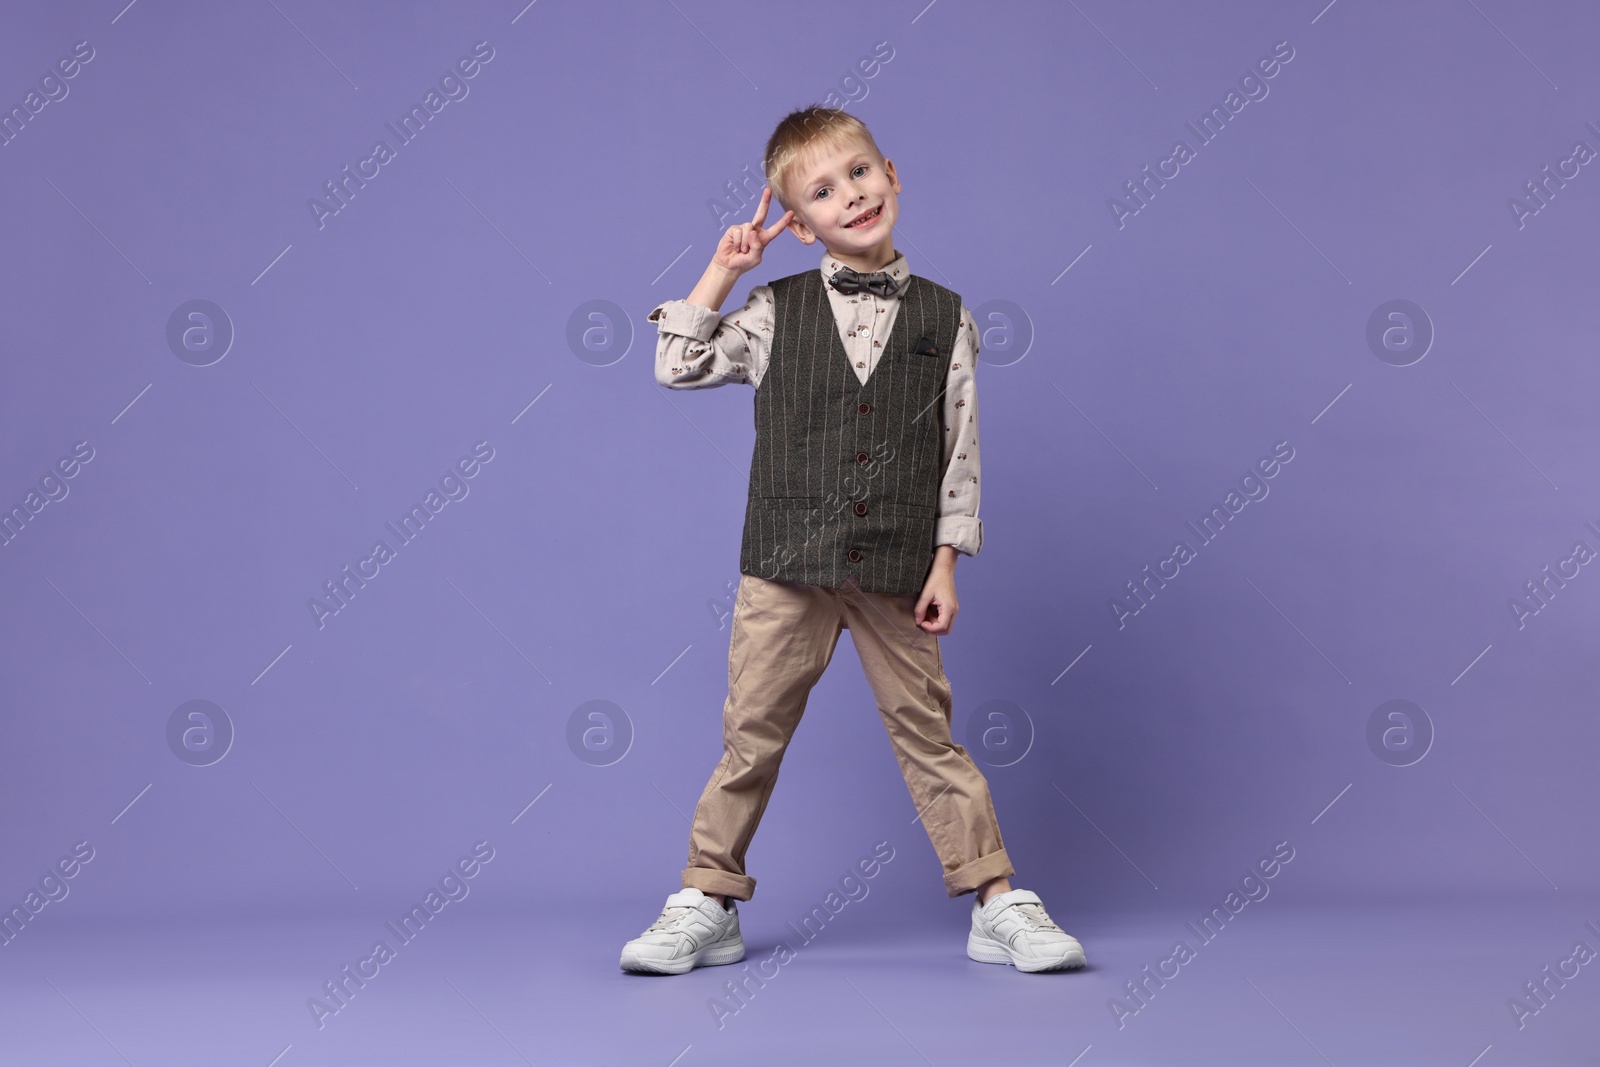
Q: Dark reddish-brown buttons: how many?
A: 4